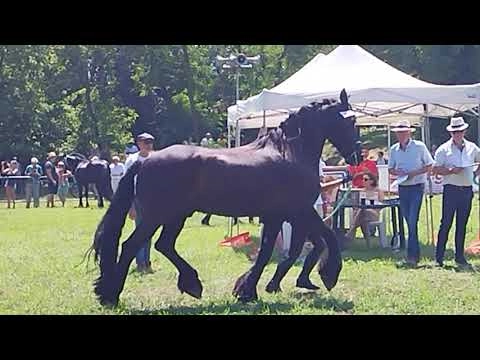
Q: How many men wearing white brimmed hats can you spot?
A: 2